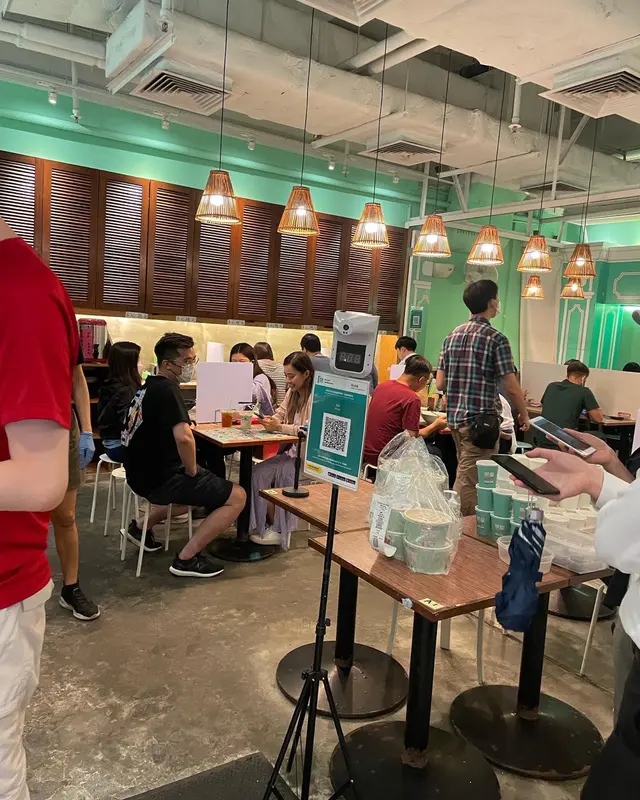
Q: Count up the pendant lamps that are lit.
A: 9